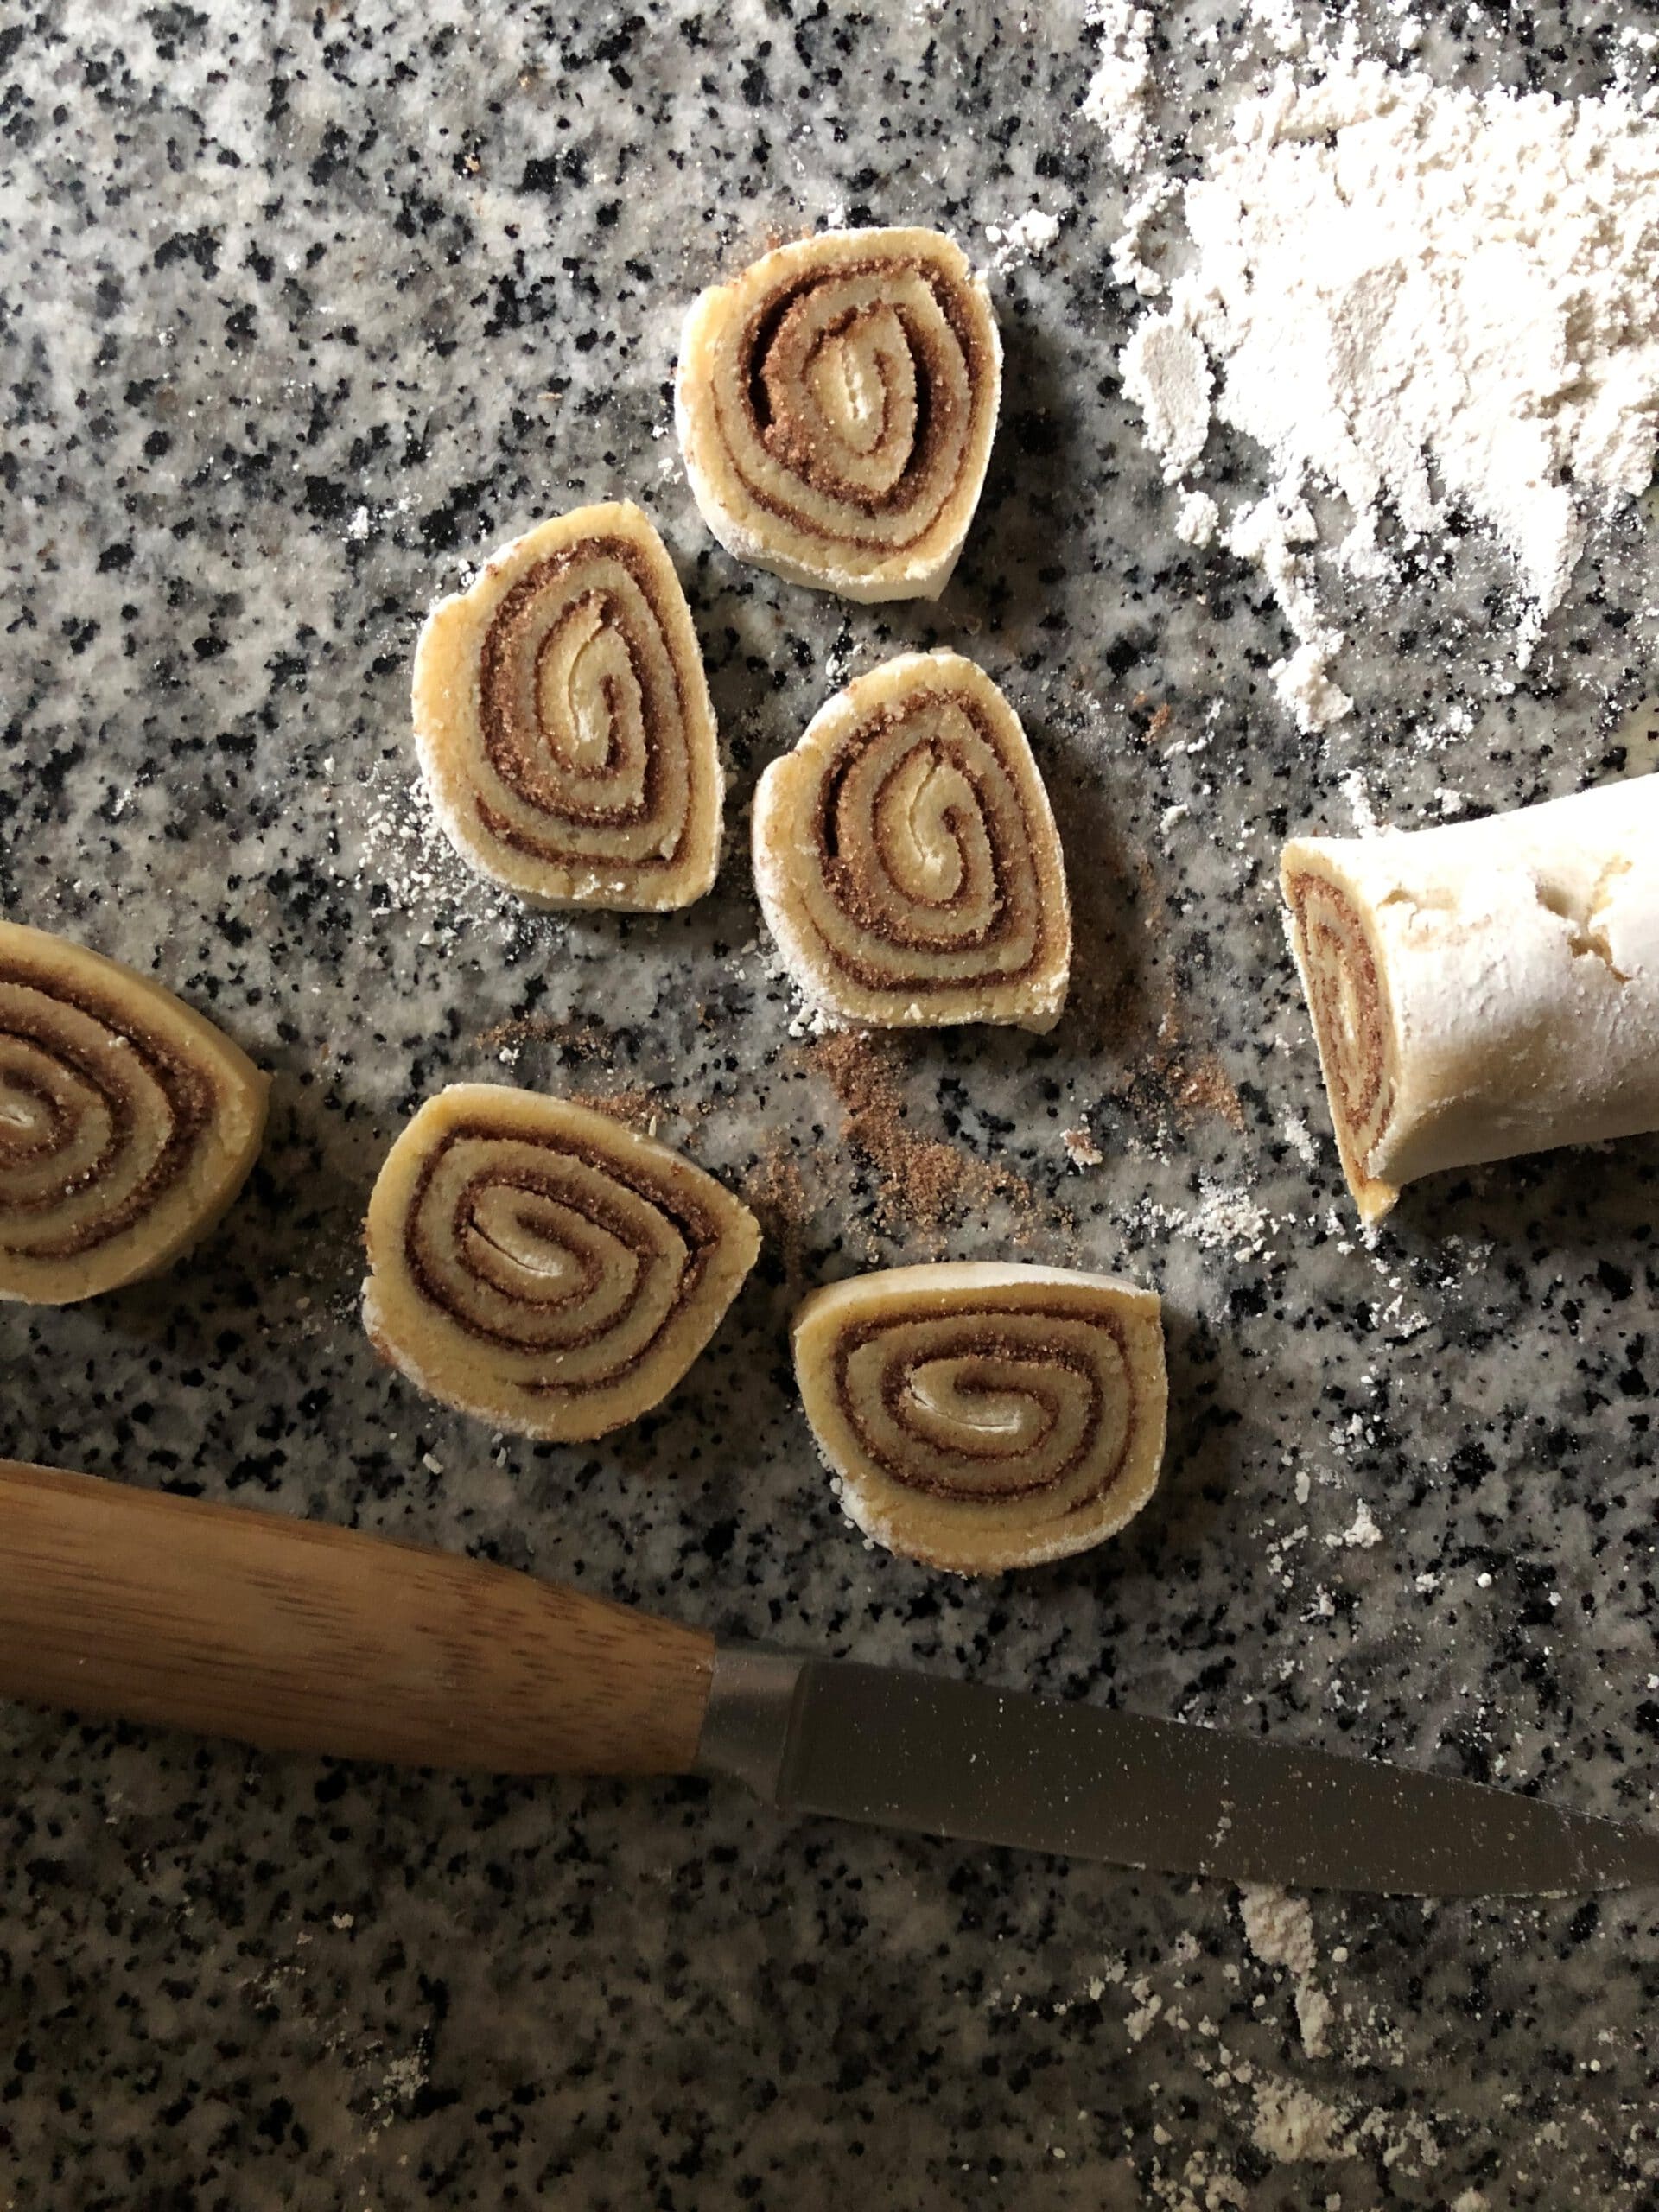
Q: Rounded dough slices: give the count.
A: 6